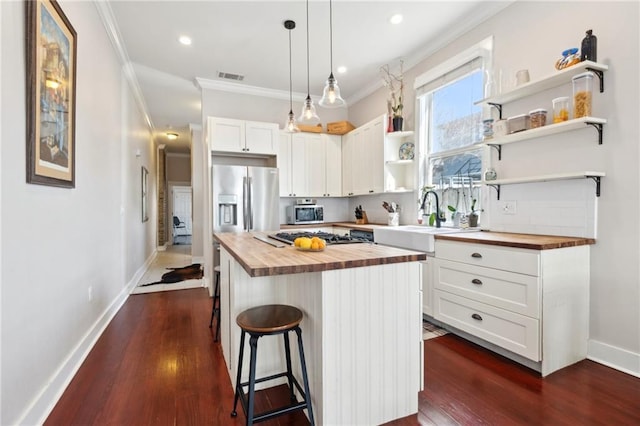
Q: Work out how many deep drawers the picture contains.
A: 2